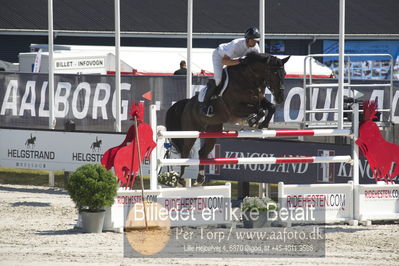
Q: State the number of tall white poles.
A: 5